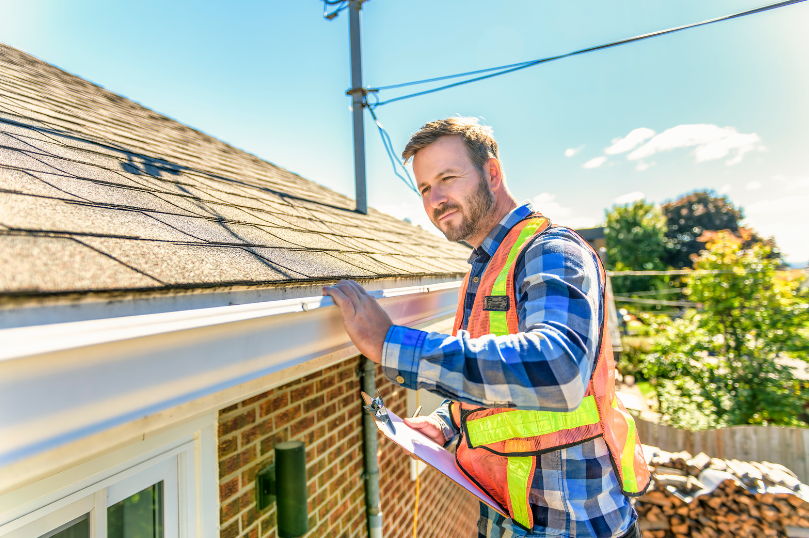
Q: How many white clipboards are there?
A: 1